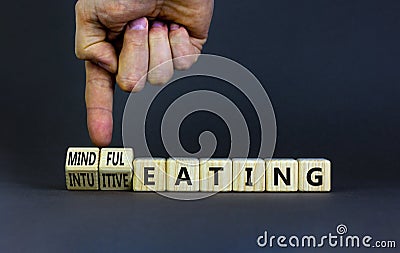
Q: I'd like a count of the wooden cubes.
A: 8